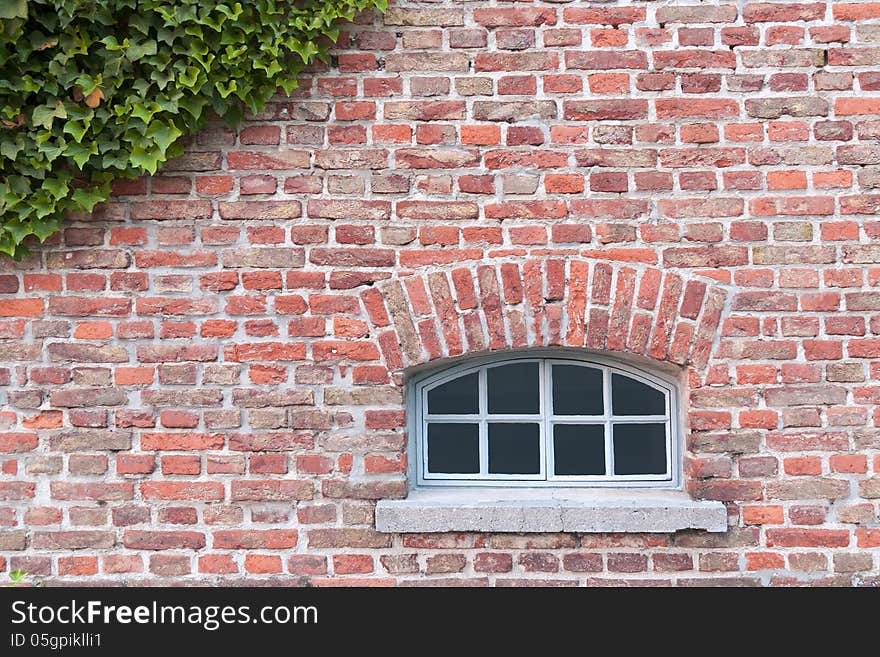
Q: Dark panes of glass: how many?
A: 8